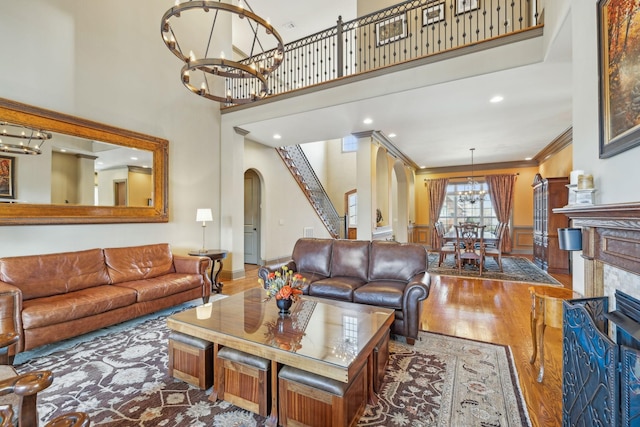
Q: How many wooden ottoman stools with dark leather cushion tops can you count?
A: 4